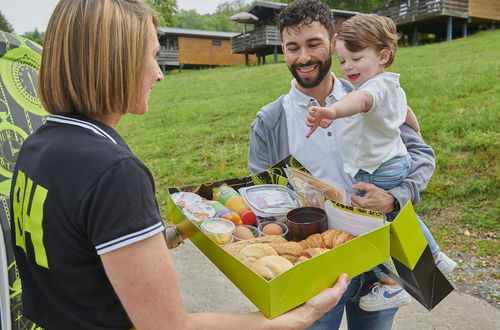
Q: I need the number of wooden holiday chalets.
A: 3